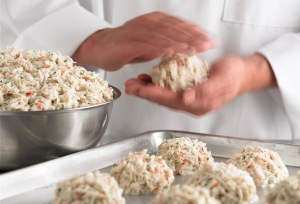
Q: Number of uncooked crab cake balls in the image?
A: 8